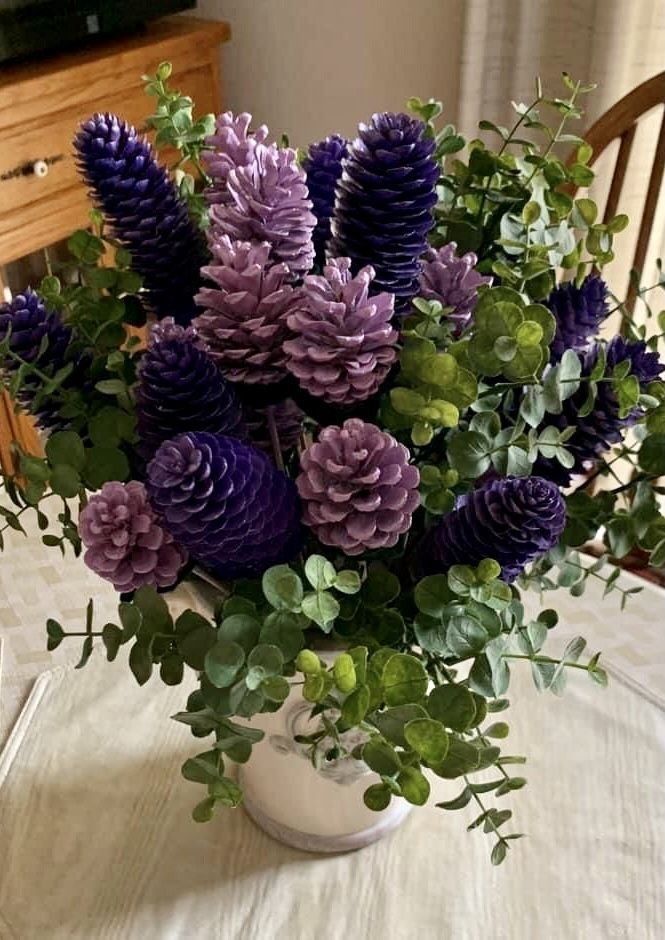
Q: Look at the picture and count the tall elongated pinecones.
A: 9